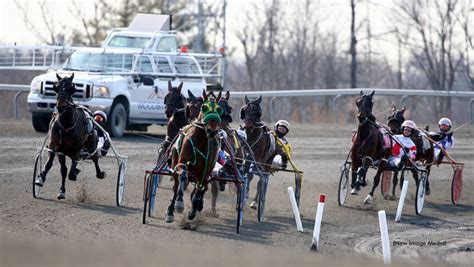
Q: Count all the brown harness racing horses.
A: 8